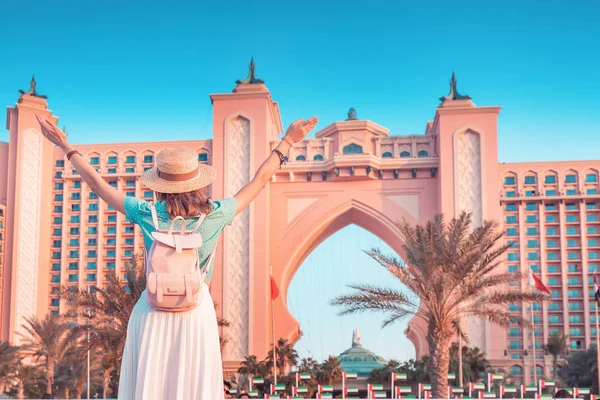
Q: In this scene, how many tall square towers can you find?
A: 3